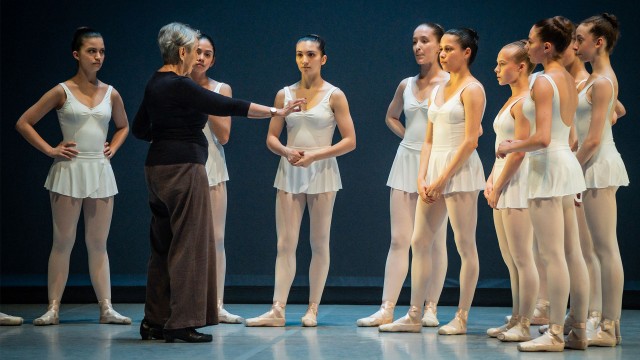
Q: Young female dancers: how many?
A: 9